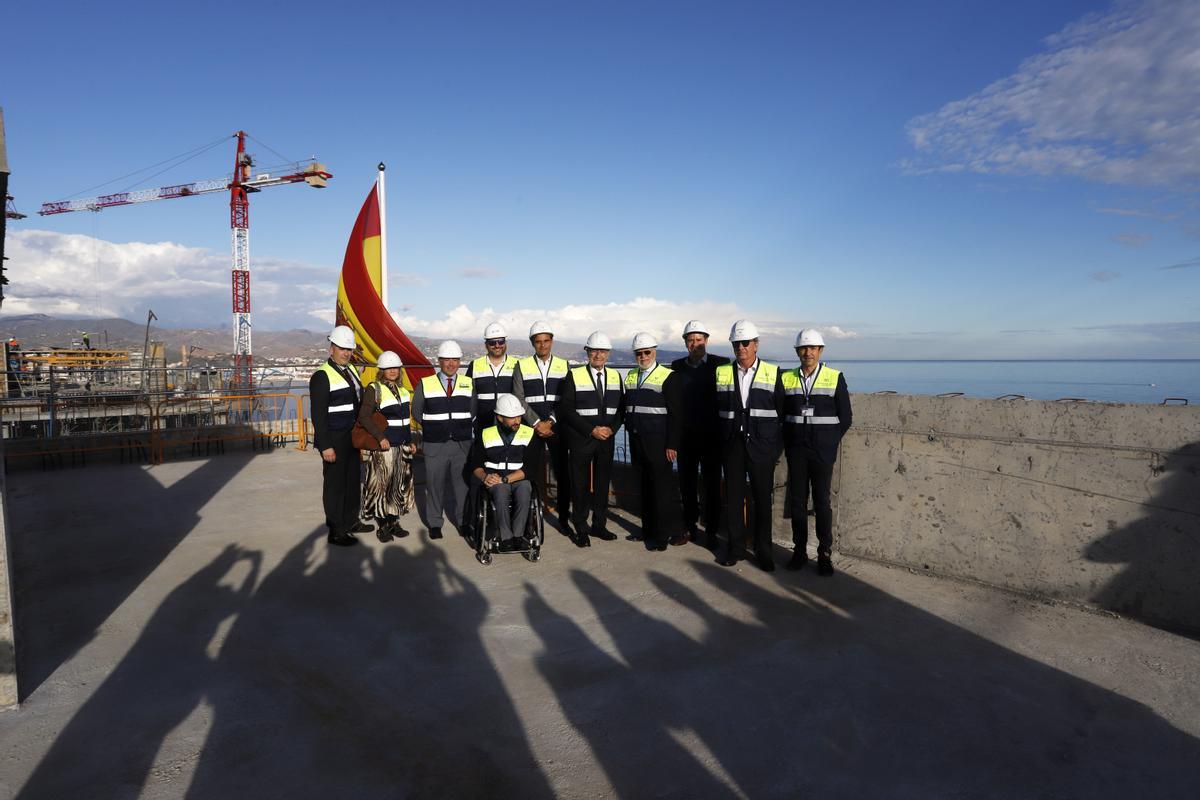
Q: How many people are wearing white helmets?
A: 11